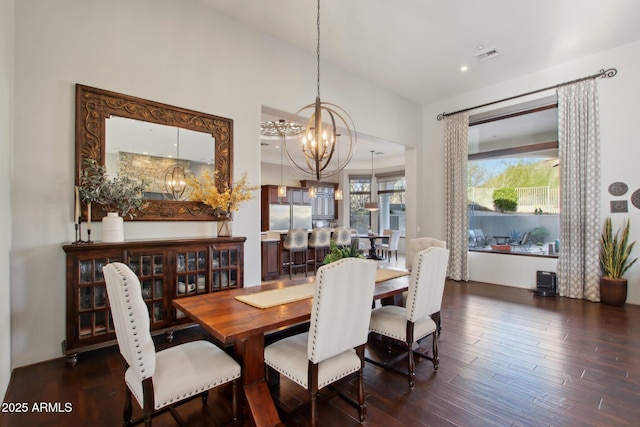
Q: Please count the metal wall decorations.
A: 3